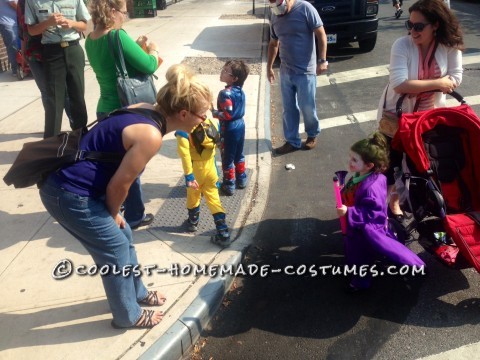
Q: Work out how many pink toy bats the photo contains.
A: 1